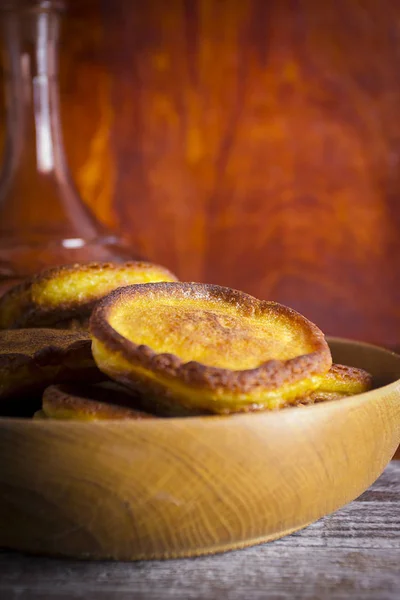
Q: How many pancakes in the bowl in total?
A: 5